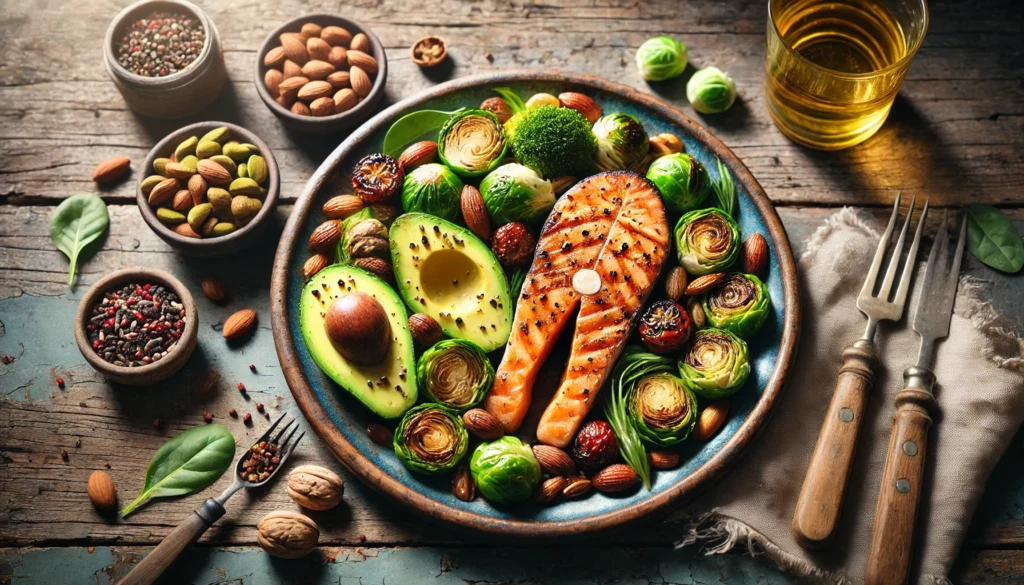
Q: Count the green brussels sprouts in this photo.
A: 14